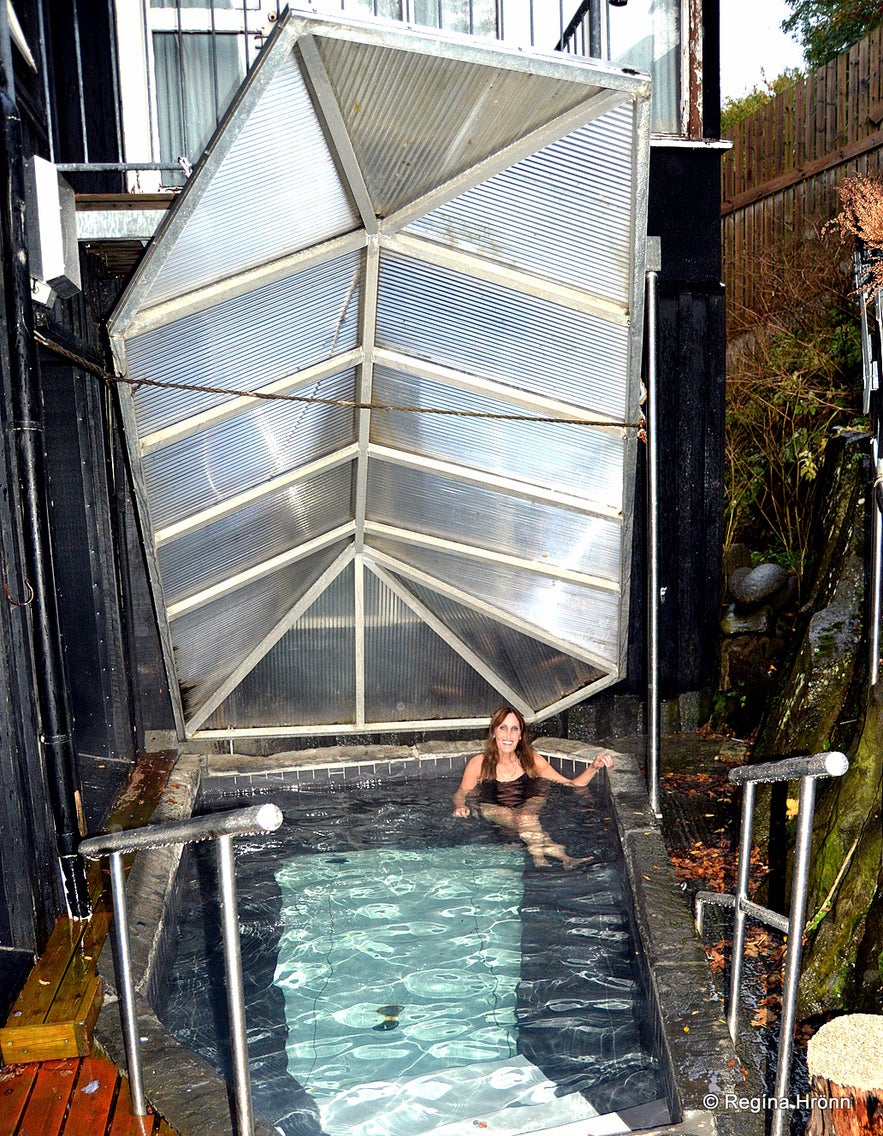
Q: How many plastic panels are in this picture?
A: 14